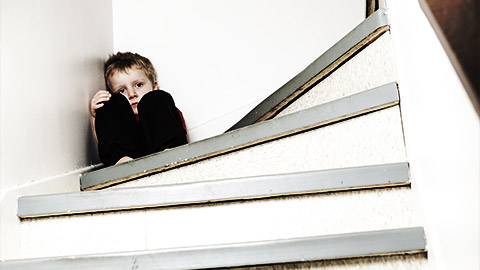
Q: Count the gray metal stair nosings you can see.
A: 4